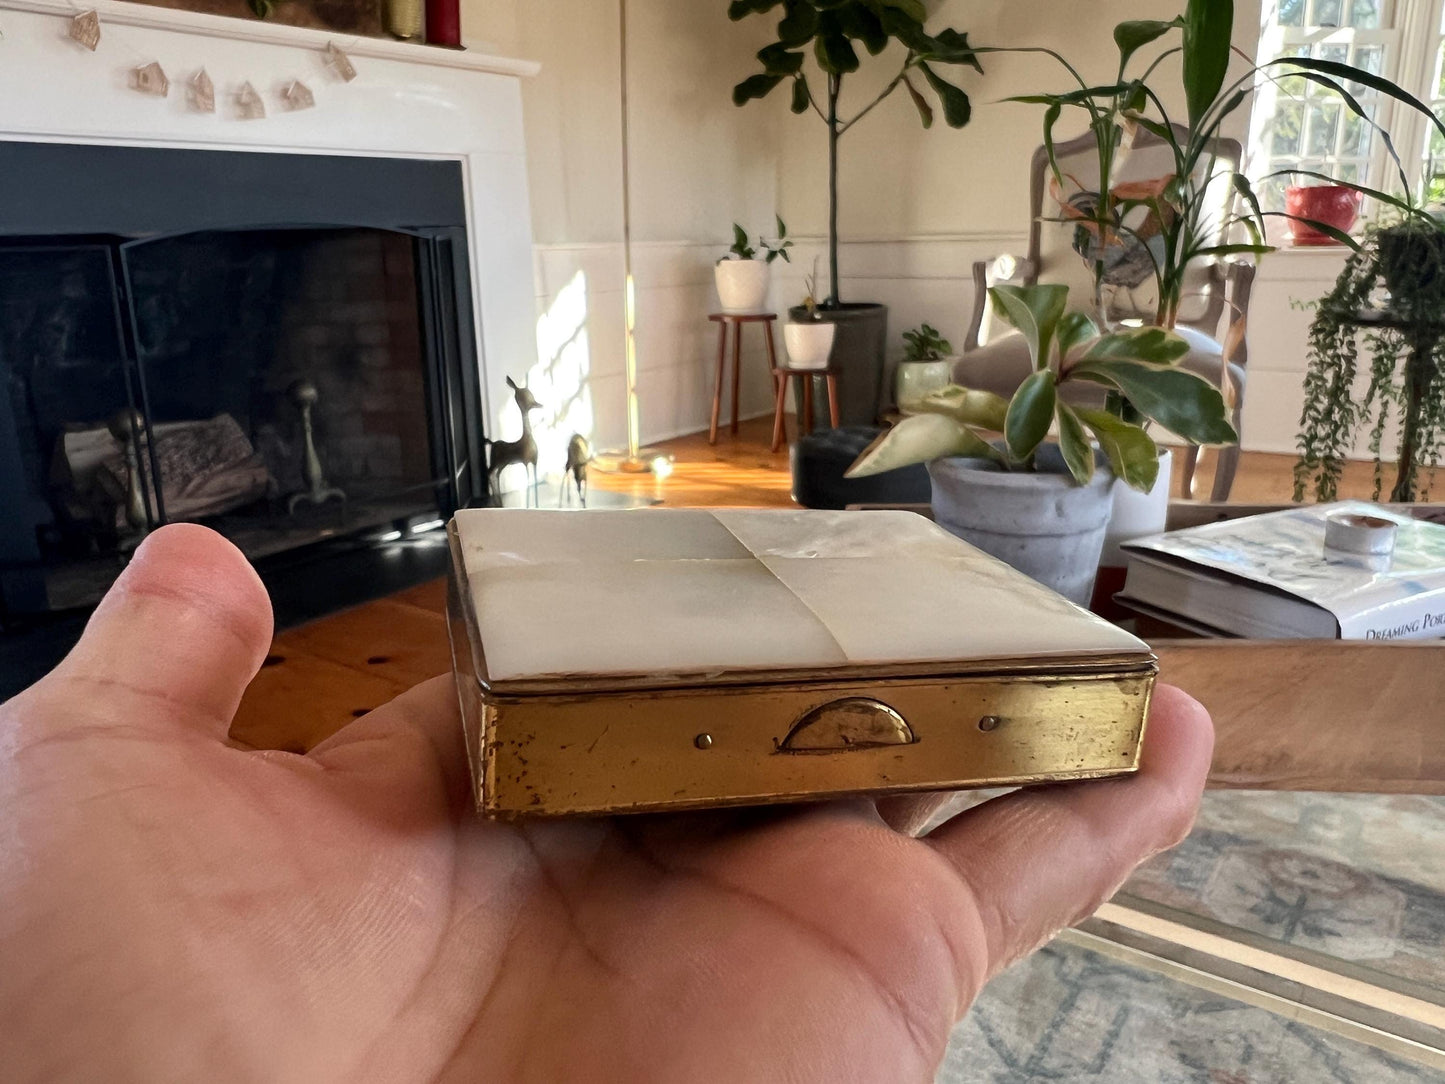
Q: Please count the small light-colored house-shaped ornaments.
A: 6